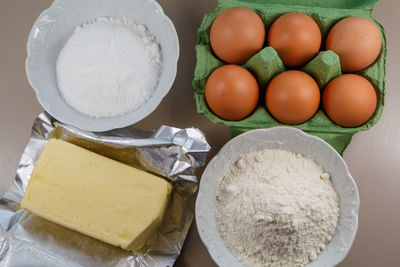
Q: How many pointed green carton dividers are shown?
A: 2